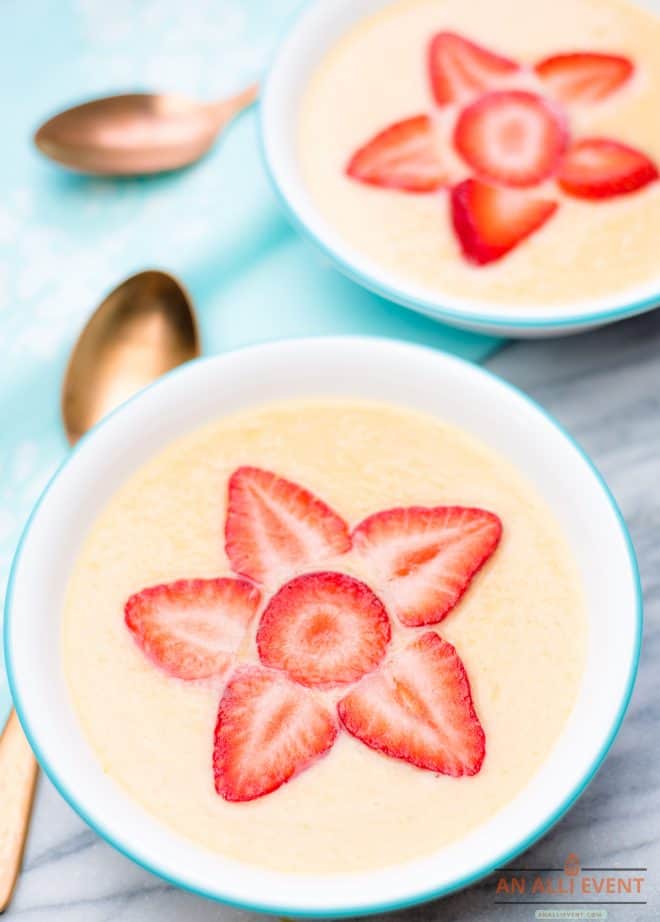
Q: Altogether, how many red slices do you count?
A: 12